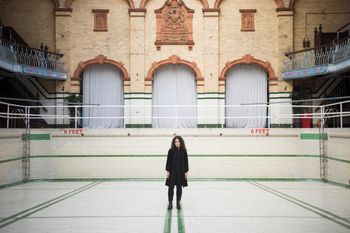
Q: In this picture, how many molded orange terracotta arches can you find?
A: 3